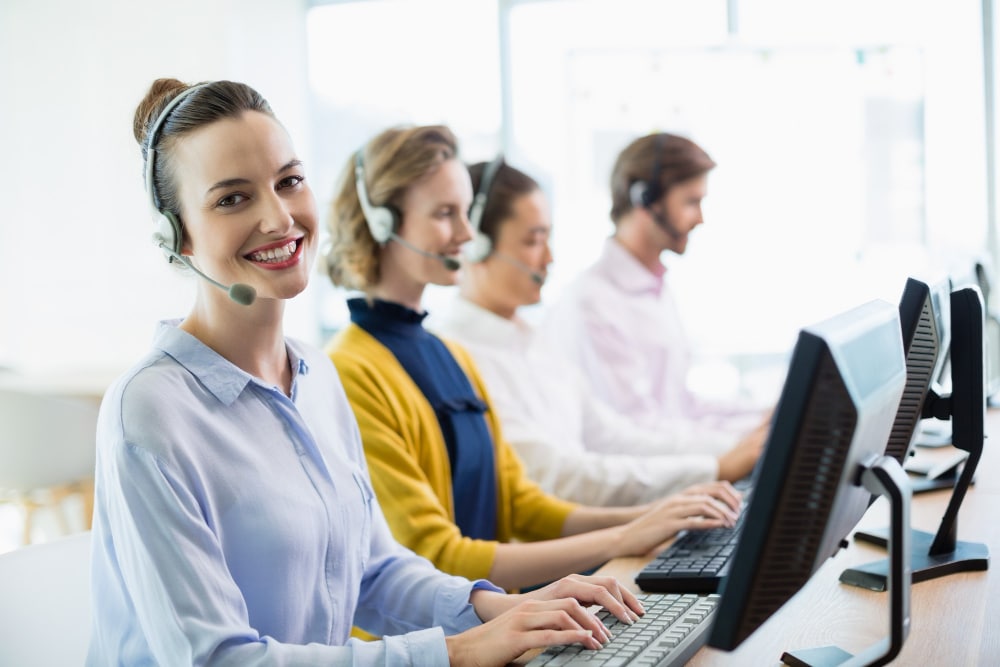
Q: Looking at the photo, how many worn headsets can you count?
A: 4